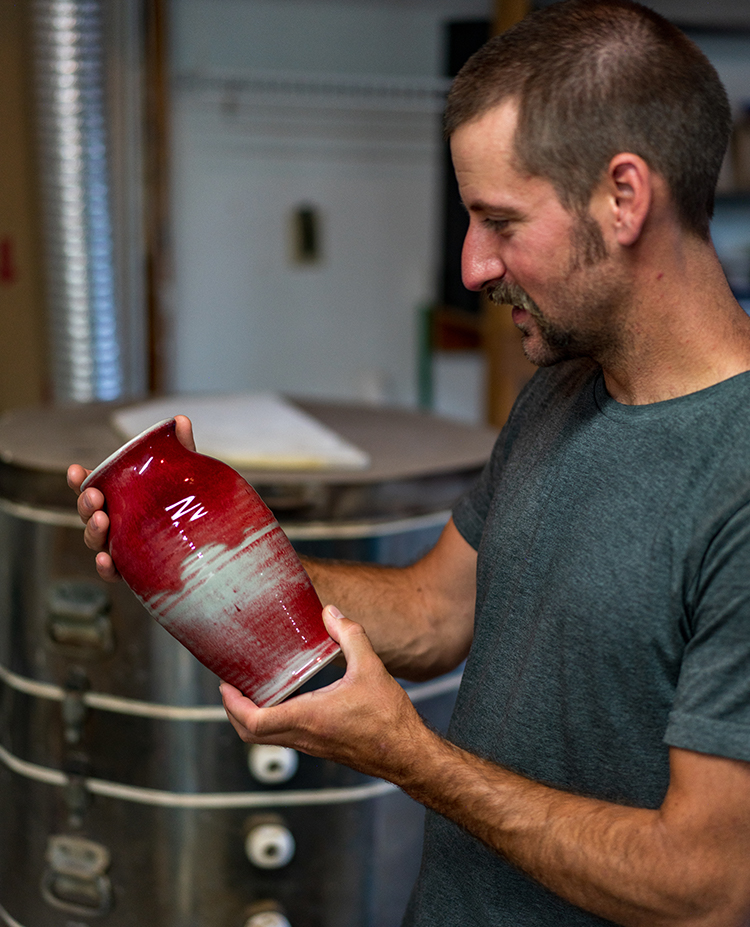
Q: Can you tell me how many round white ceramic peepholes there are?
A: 3